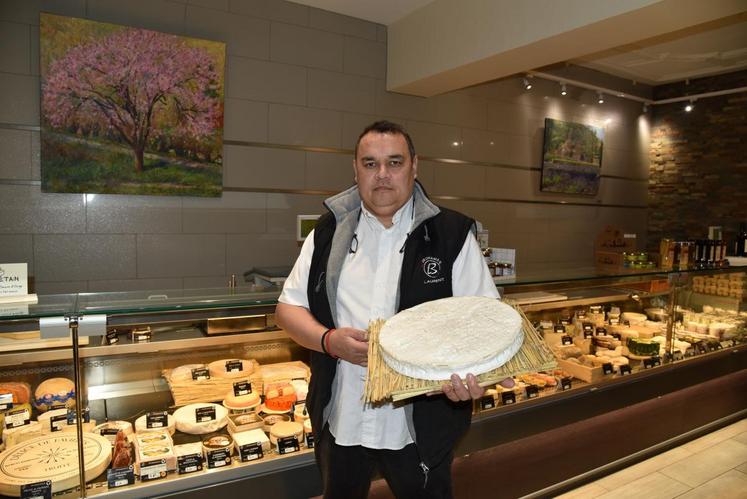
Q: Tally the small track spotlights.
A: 5